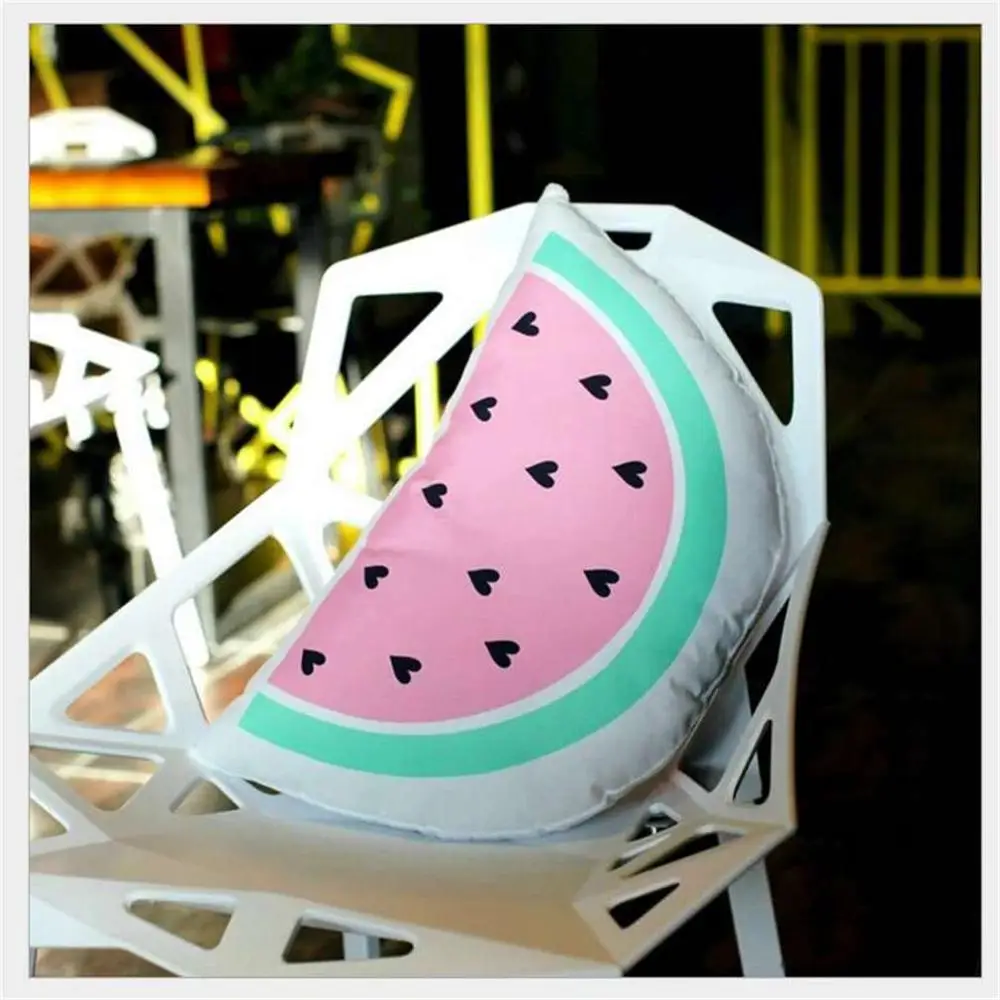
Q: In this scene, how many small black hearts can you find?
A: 12